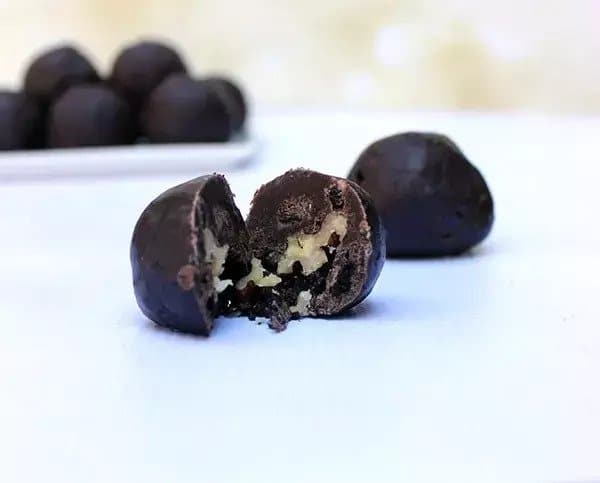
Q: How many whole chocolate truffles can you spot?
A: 7